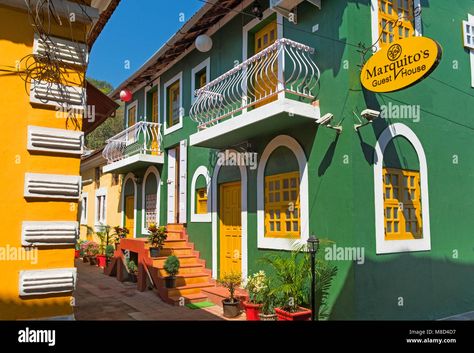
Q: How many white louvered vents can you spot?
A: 6